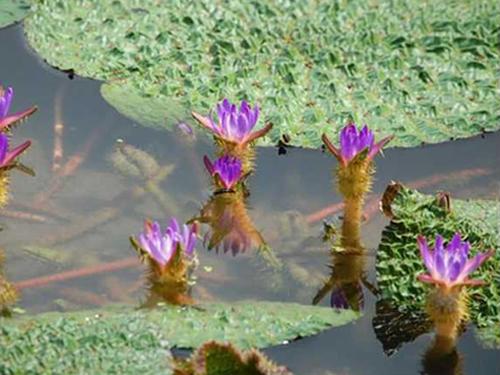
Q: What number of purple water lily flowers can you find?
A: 7